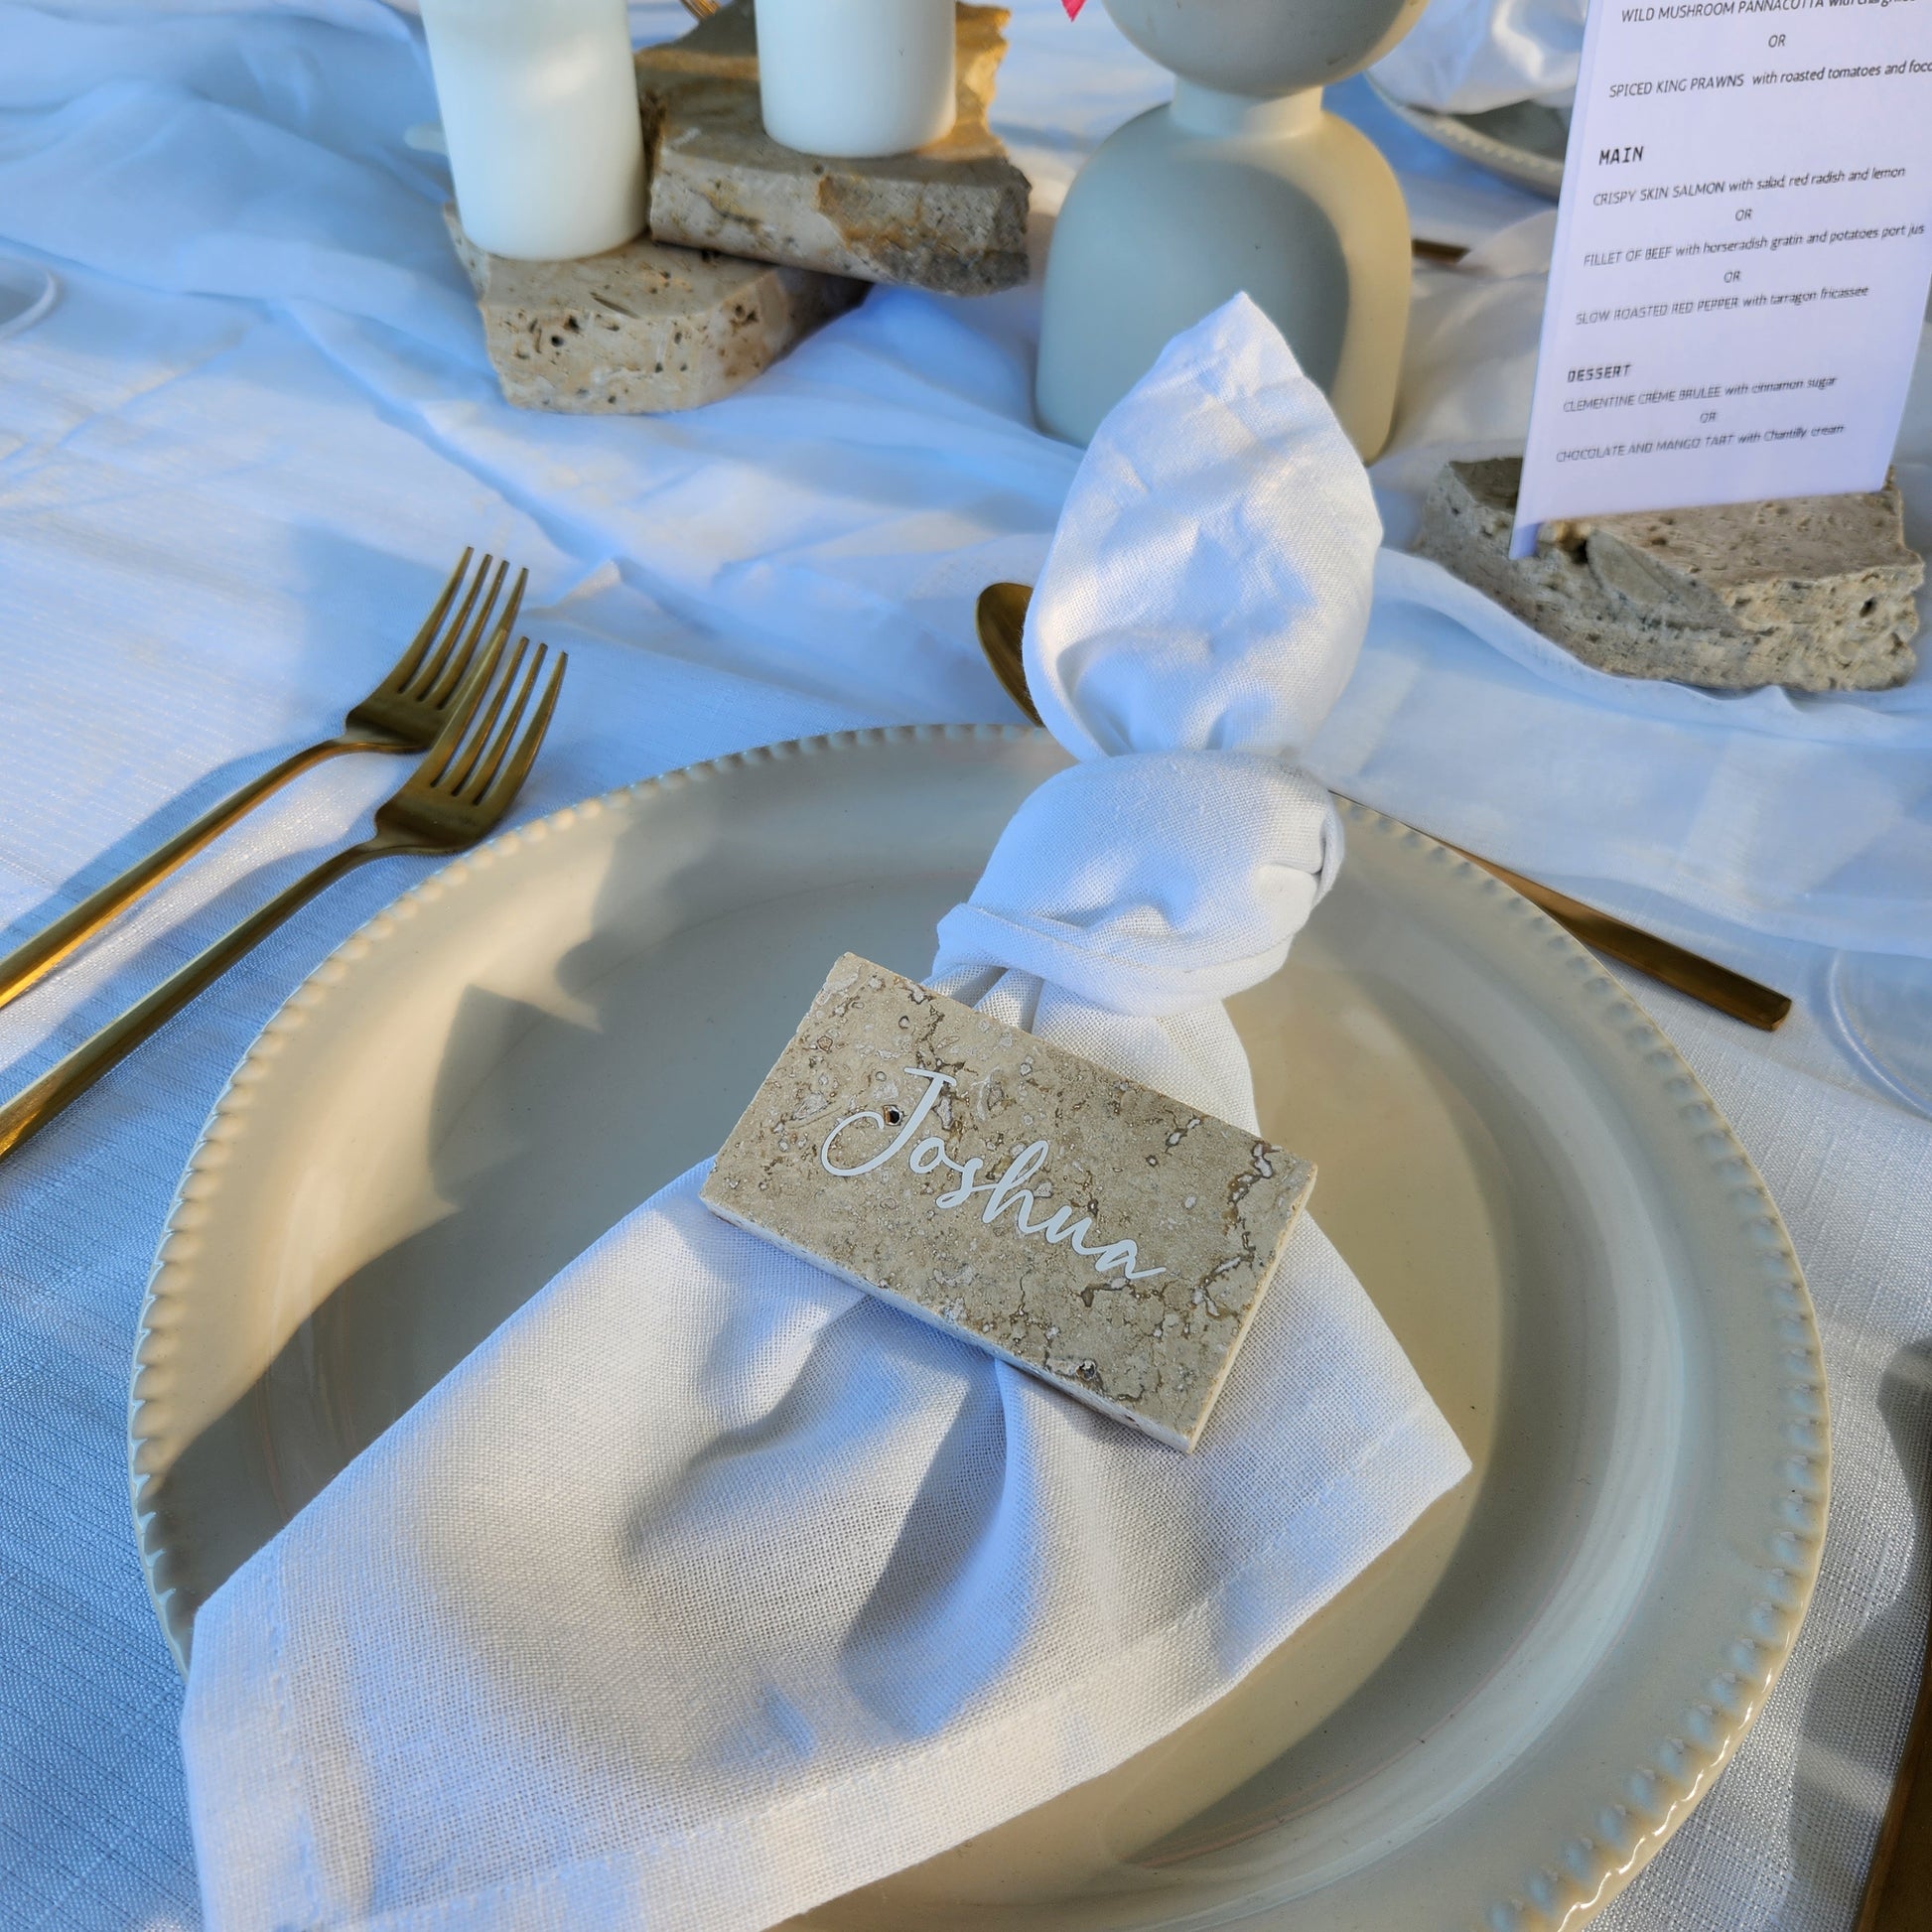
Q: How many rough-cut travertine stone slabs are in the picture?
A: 3